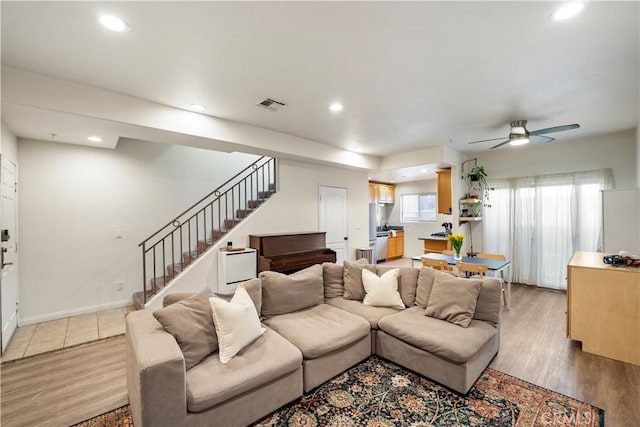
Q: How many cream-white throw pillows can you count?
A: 2